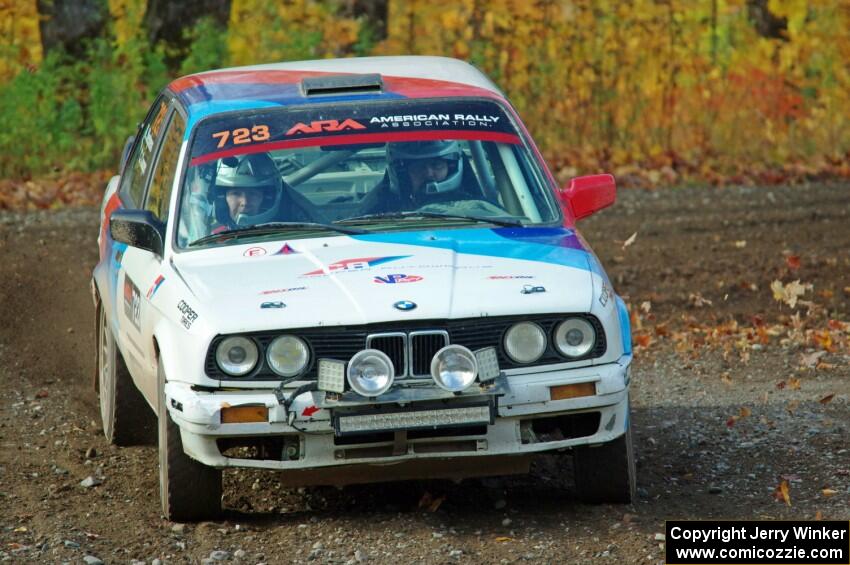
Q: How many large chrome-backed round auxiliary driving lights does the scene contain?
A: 2